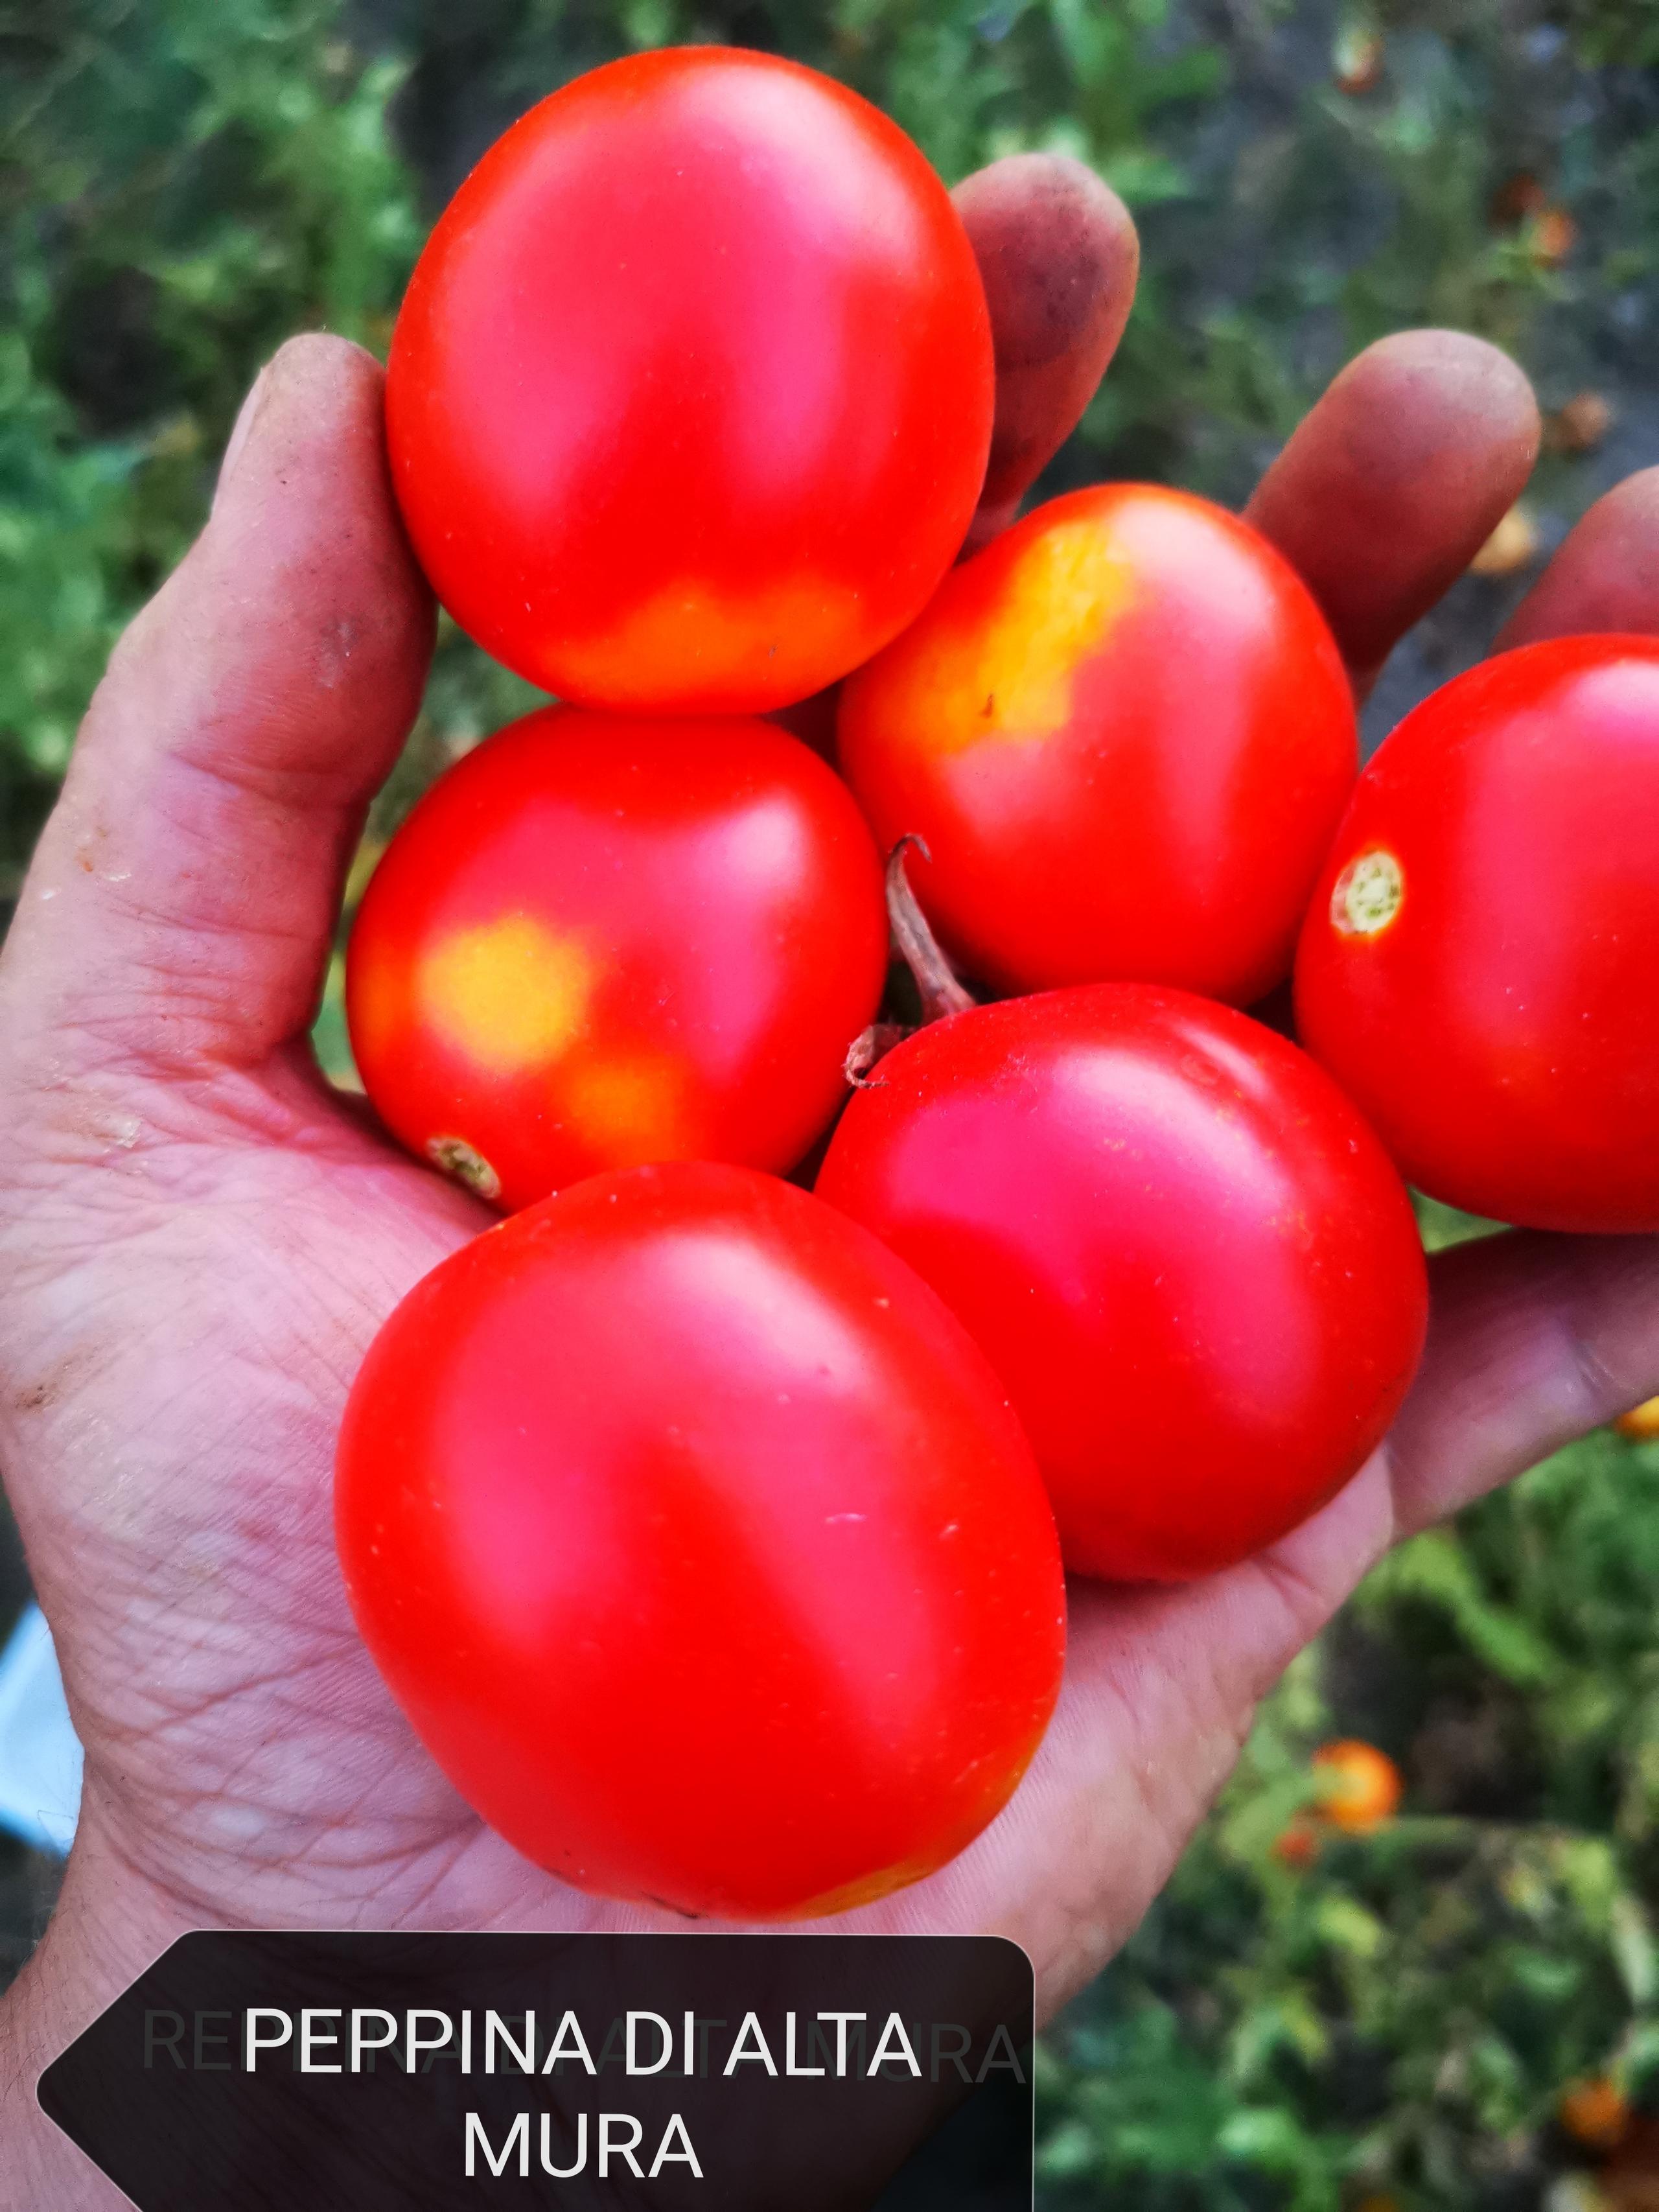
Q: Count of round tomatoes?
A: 6